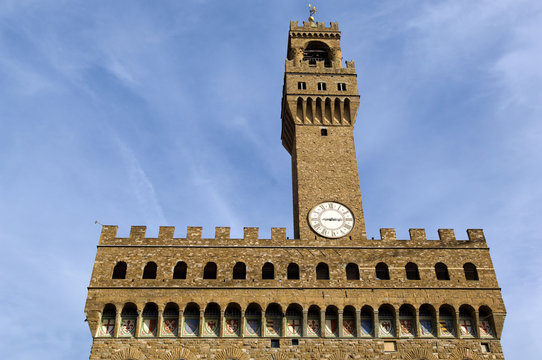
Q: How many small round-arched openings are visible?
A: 13